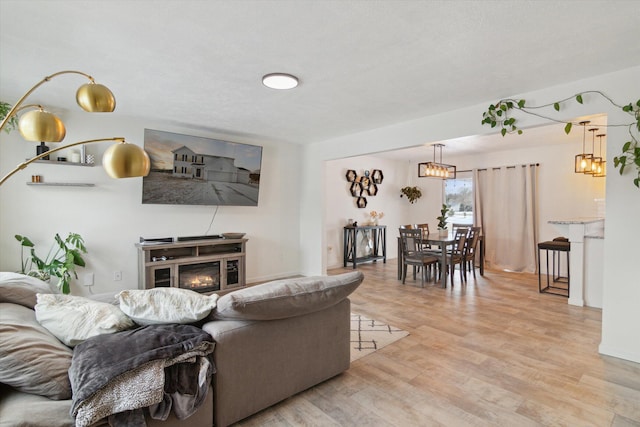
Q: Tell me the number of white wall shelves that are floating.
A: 2